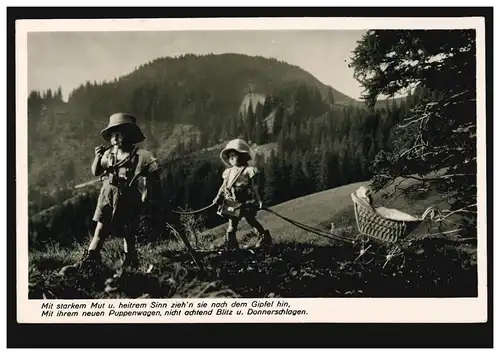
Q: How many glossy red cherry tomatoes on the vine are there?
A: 0